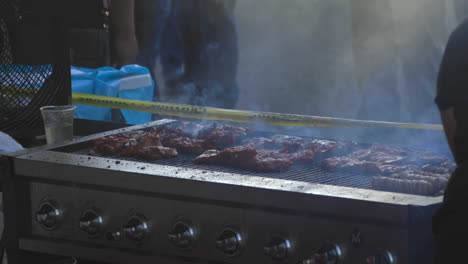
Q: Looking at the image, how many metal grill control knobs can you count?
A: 8